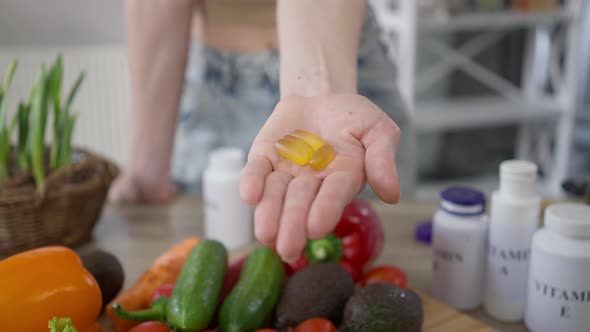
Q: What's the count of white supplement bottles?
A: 4